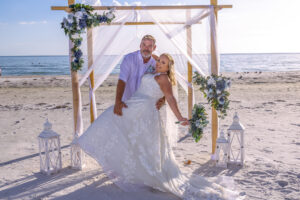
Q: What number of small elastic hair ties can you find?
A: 0